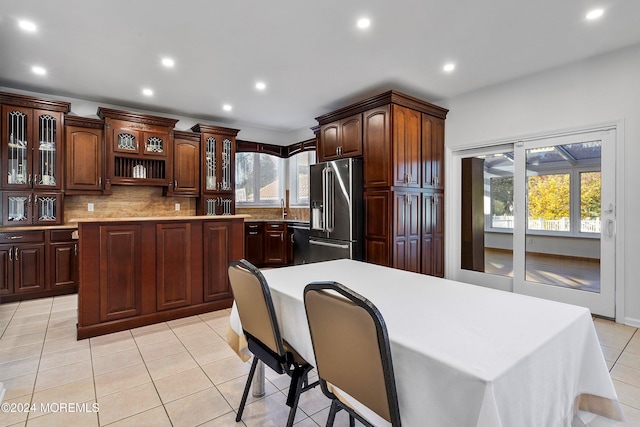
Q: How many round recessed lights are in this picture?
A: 9